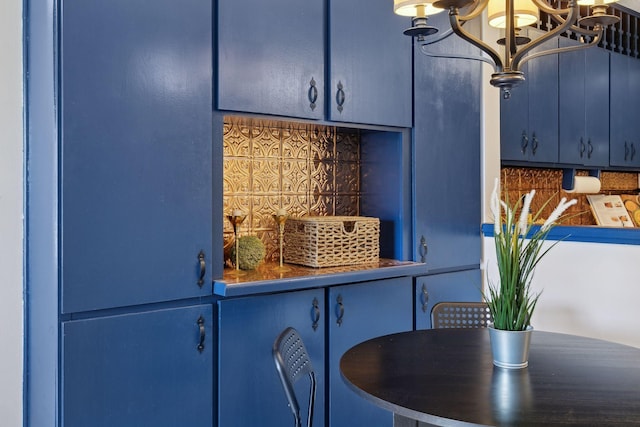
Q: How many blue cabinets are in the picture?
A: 14